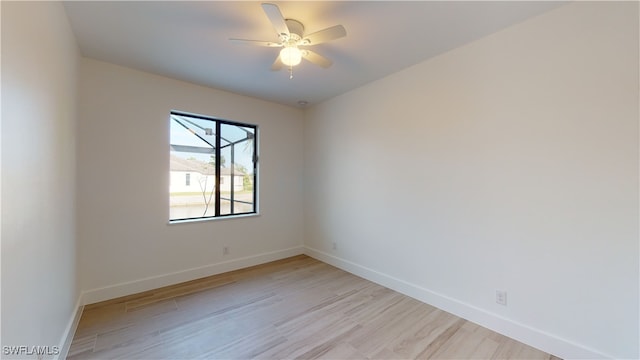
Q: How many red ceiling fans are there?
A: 0